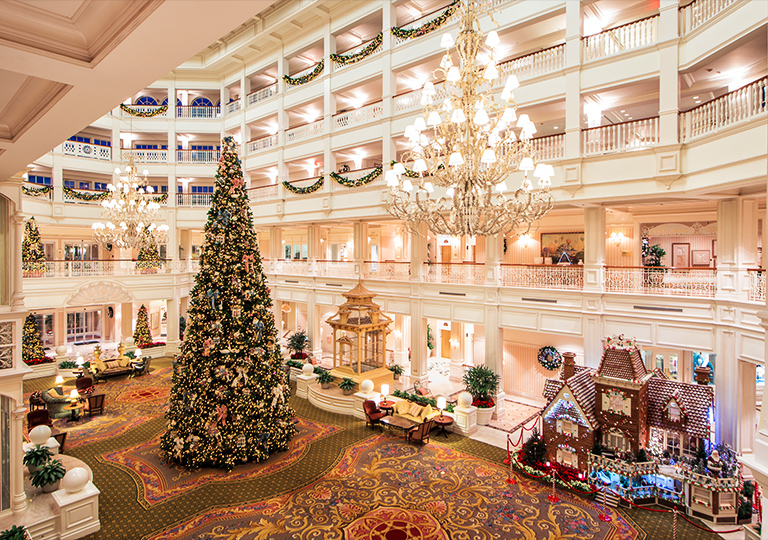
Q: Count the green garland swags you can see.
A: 10